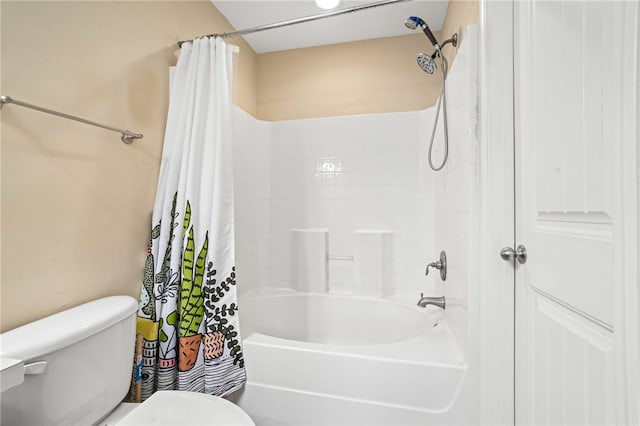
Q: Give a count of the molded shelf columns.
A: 2